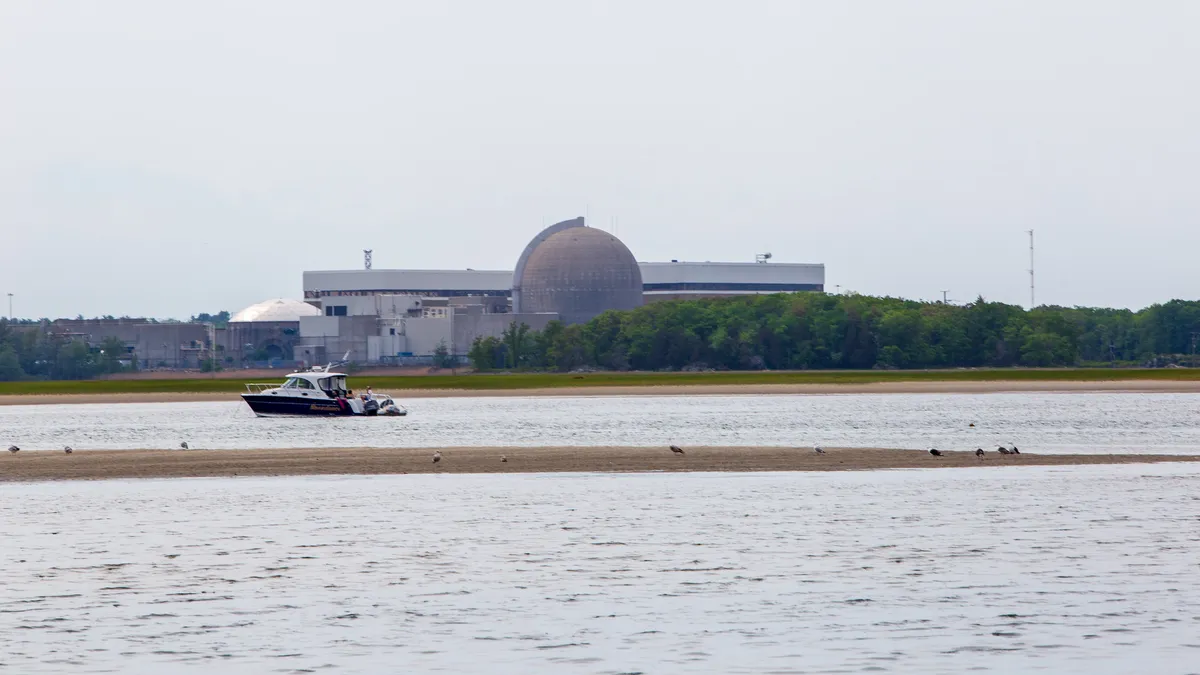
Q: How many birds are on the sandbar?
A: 11